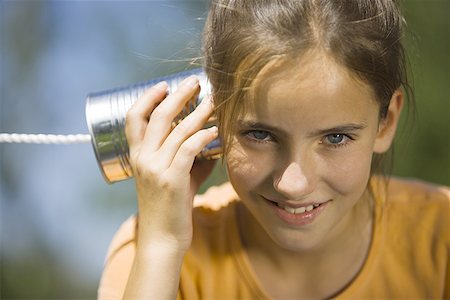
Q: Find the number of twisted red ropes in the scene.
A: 0